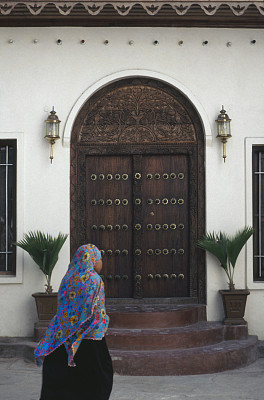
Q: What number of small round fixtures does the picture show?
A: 11